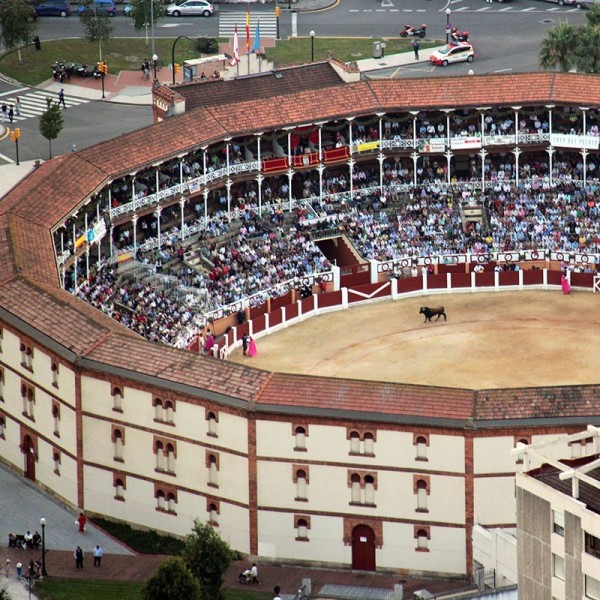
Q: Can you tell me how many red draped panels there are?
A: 3